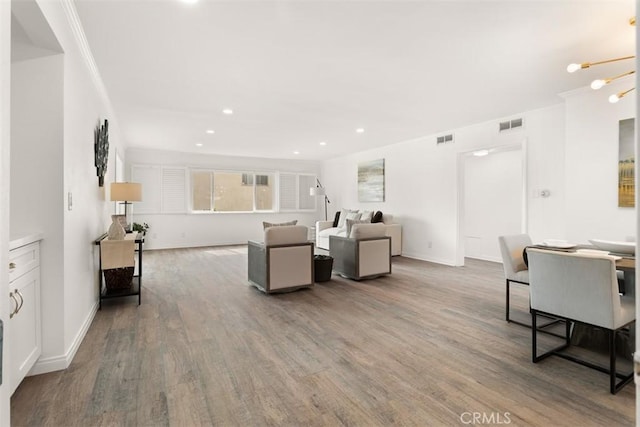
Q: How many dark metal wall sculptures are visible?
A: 1